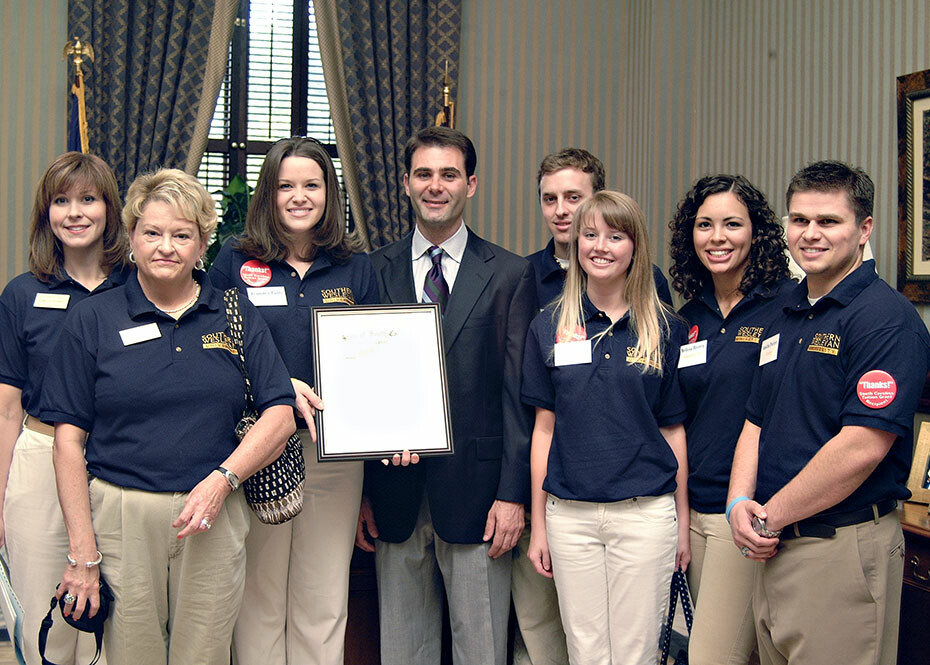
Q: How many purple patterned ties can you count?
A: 1